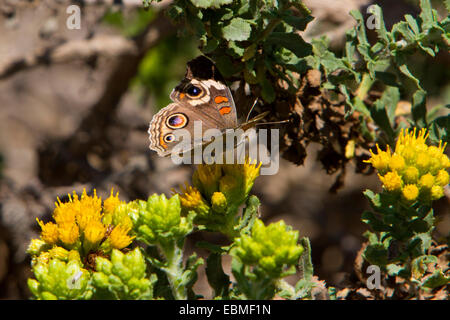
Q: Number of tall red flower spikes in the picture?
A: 0